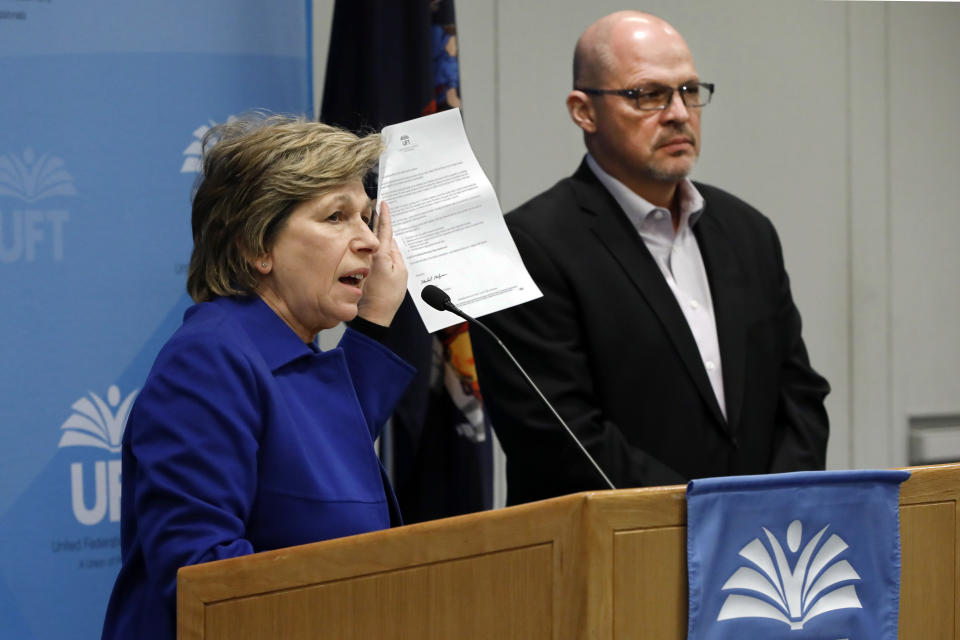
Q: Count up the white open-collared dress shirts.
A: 1